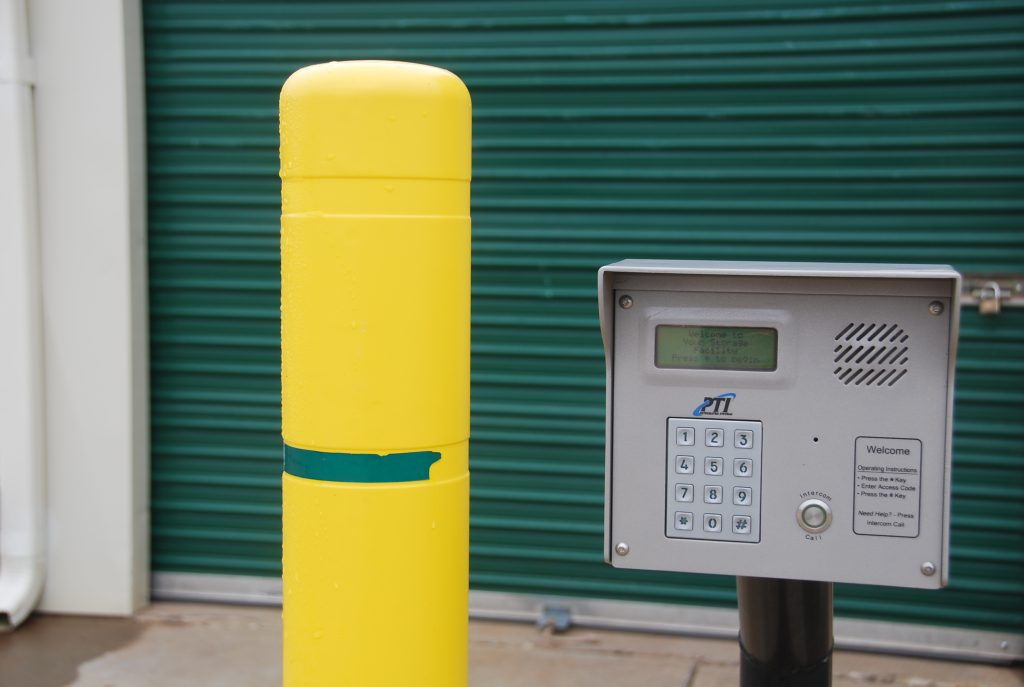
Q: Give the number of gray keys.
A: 12